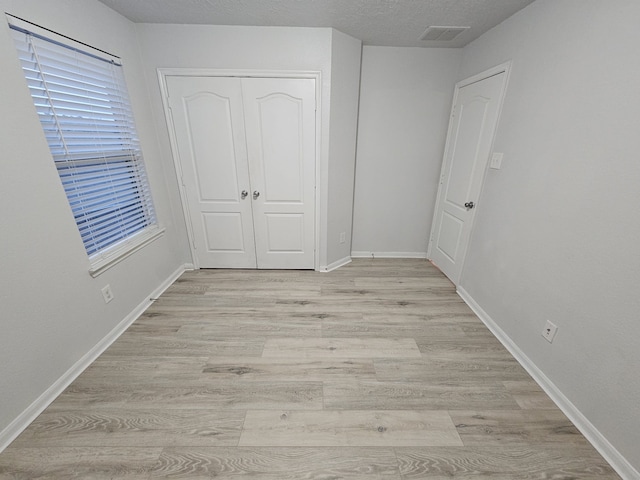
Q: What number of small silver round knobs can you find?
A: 3